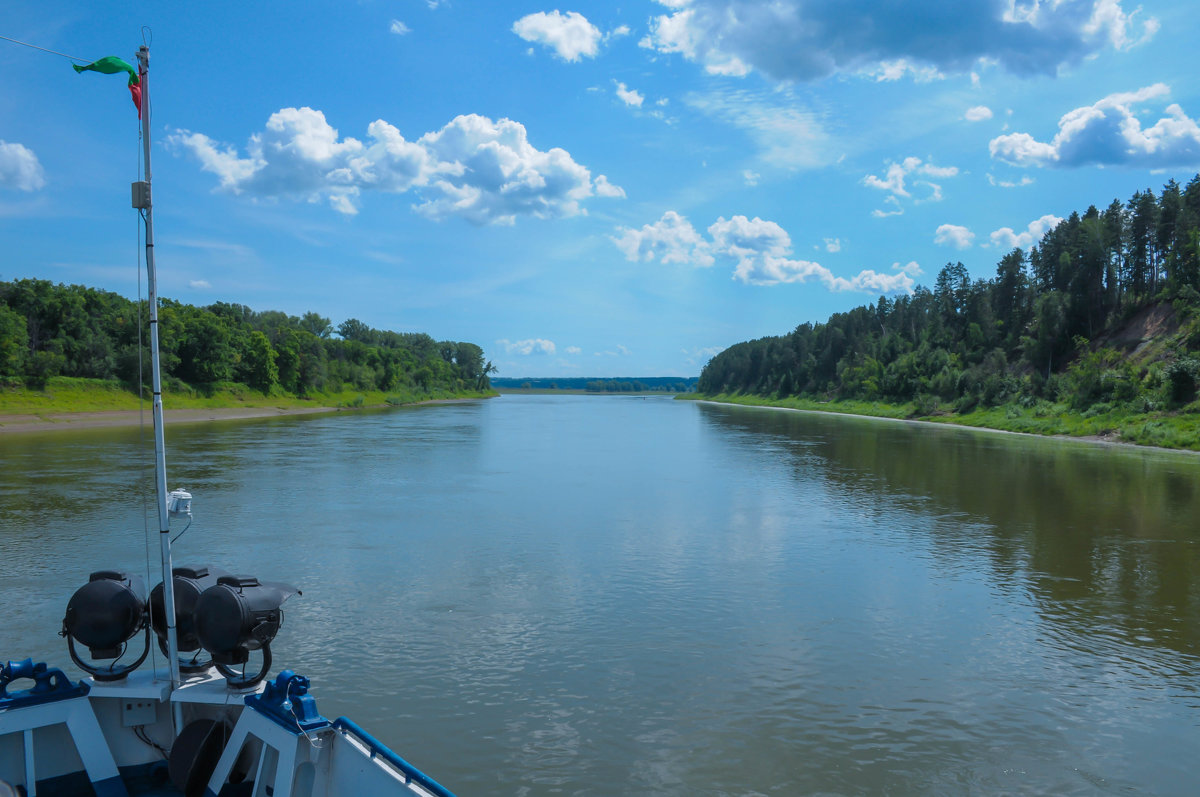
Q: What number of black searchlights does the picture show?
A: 3